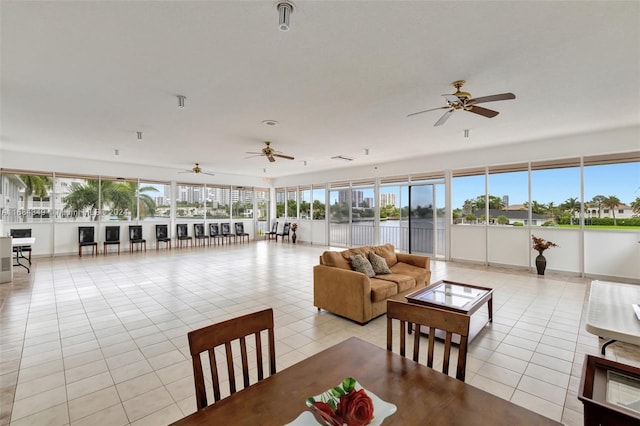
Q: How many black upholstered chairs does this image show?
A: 12